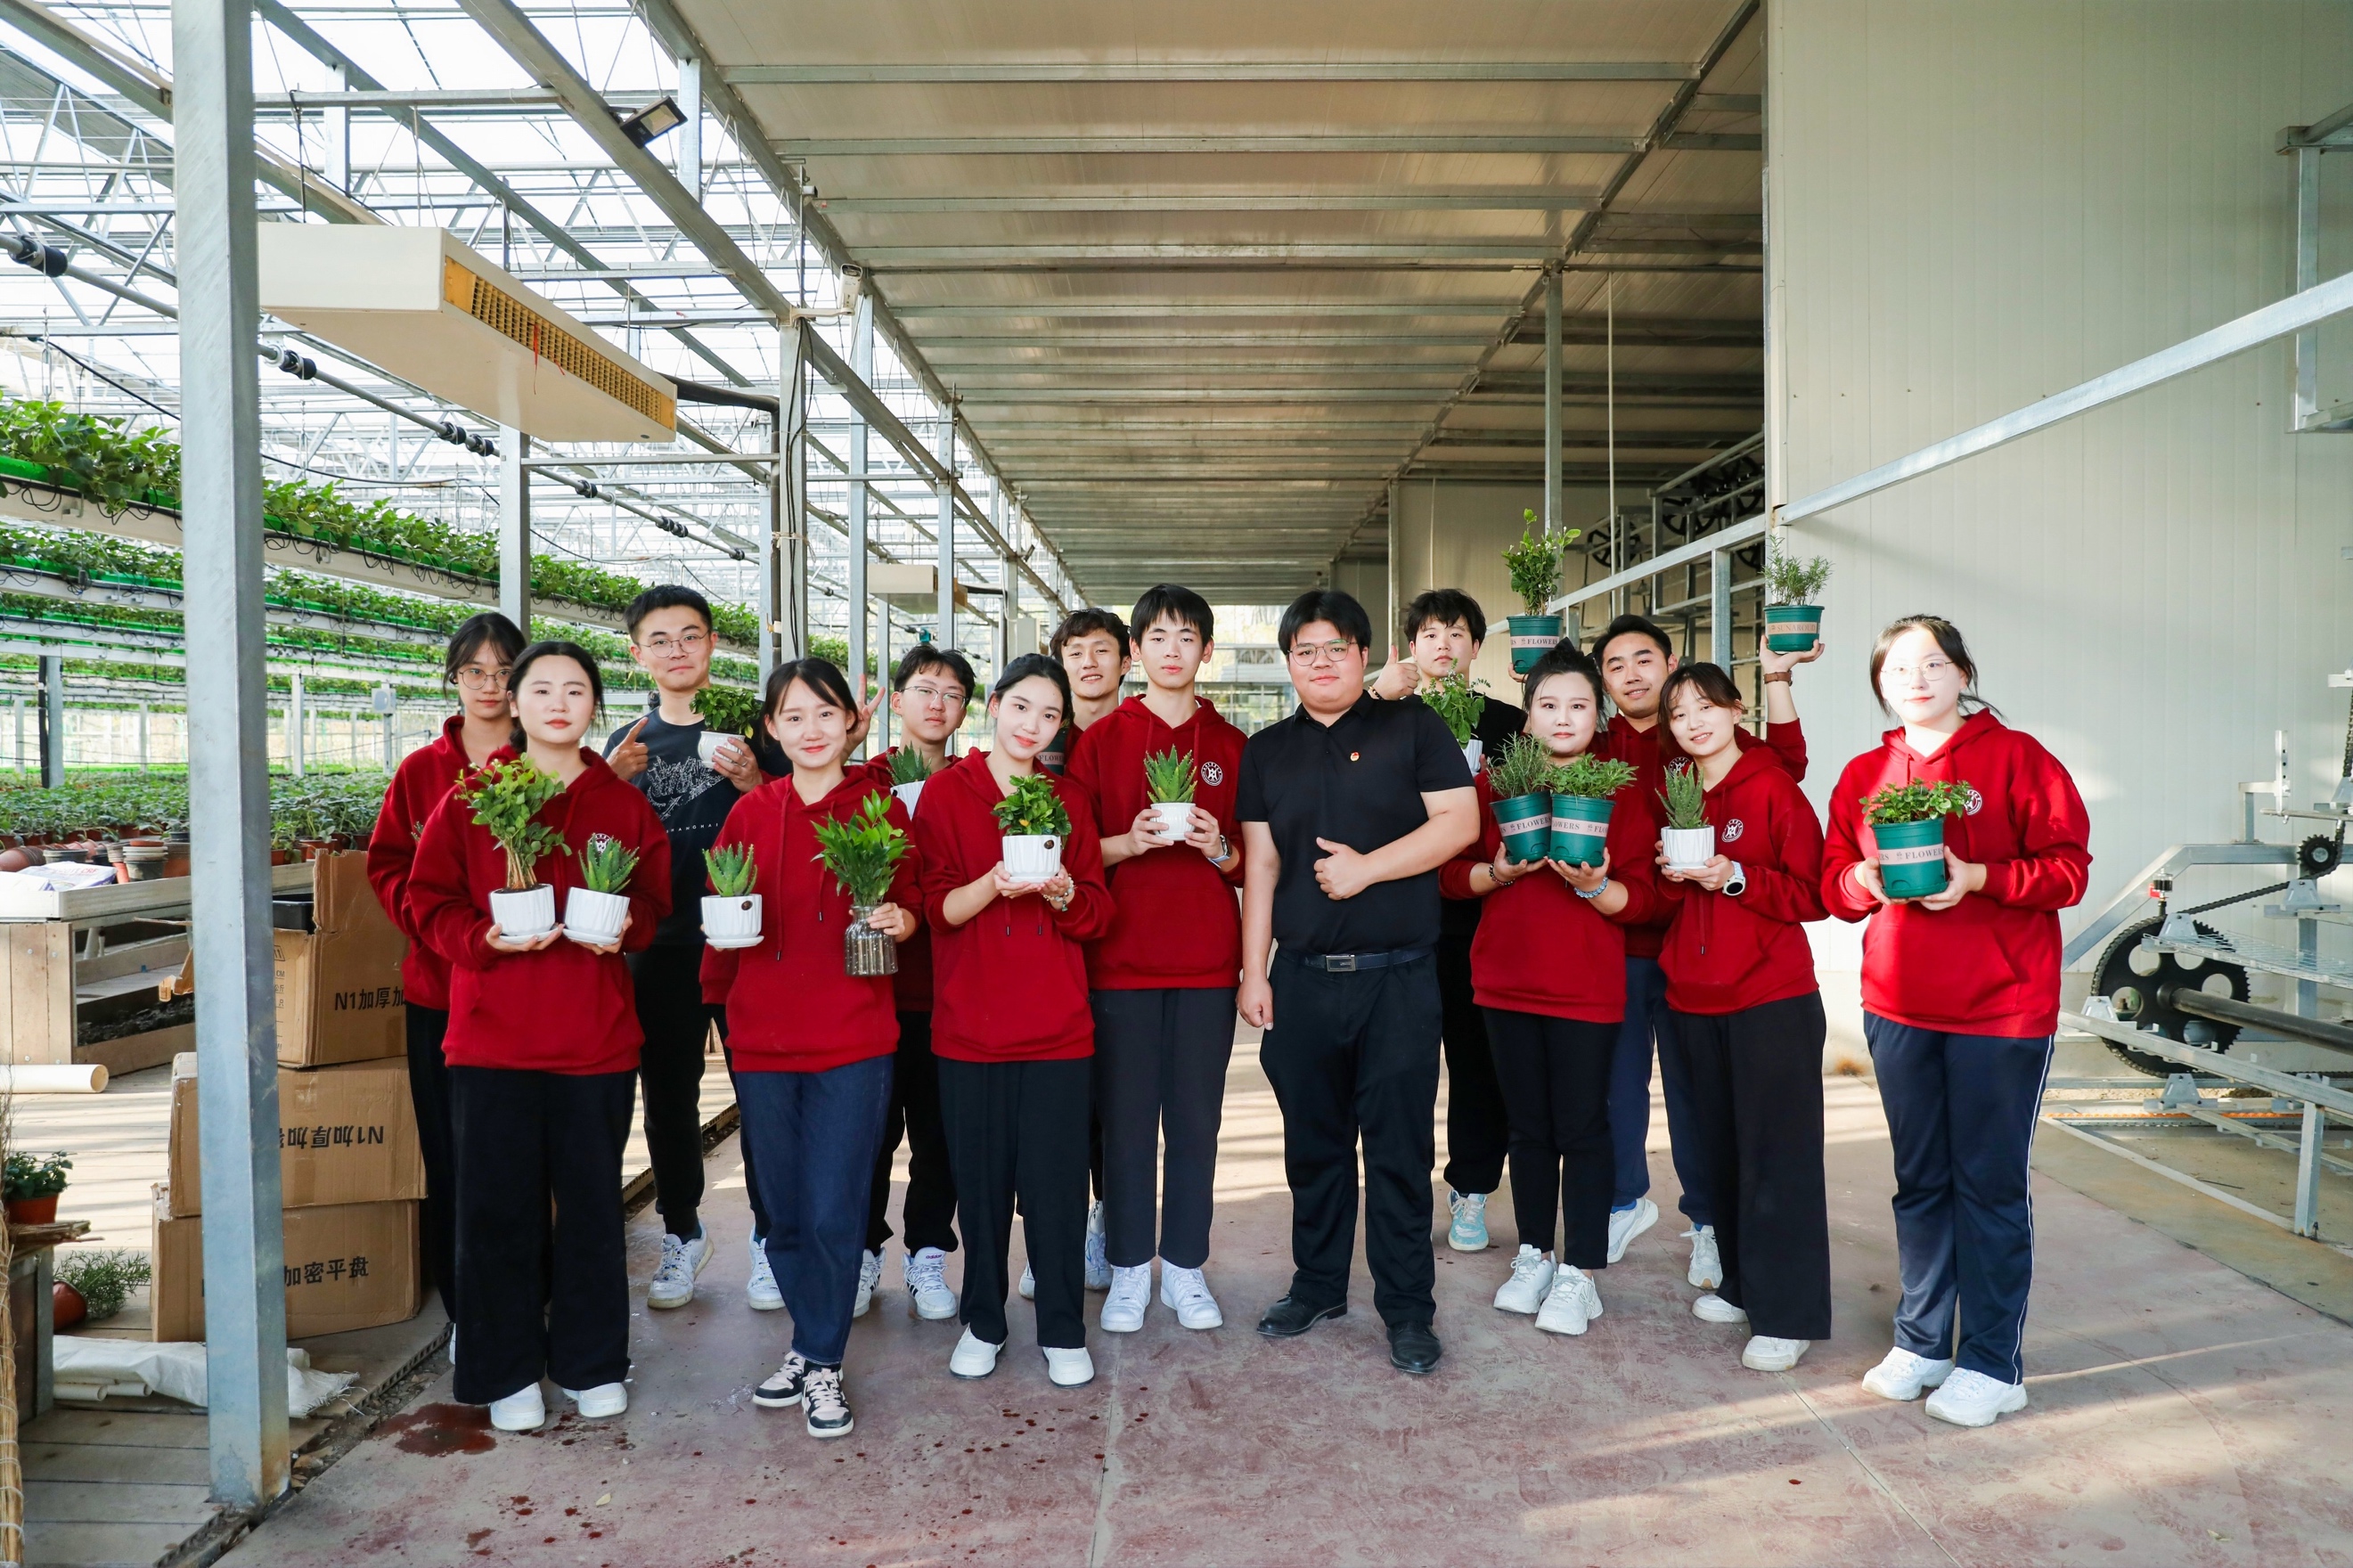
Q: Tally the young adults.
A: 14